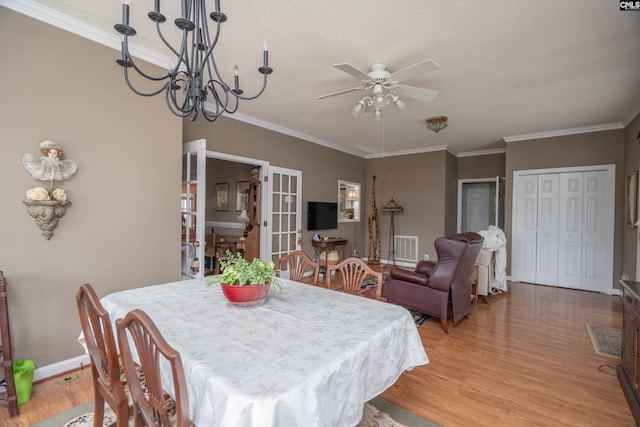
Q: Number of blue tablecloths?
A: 0